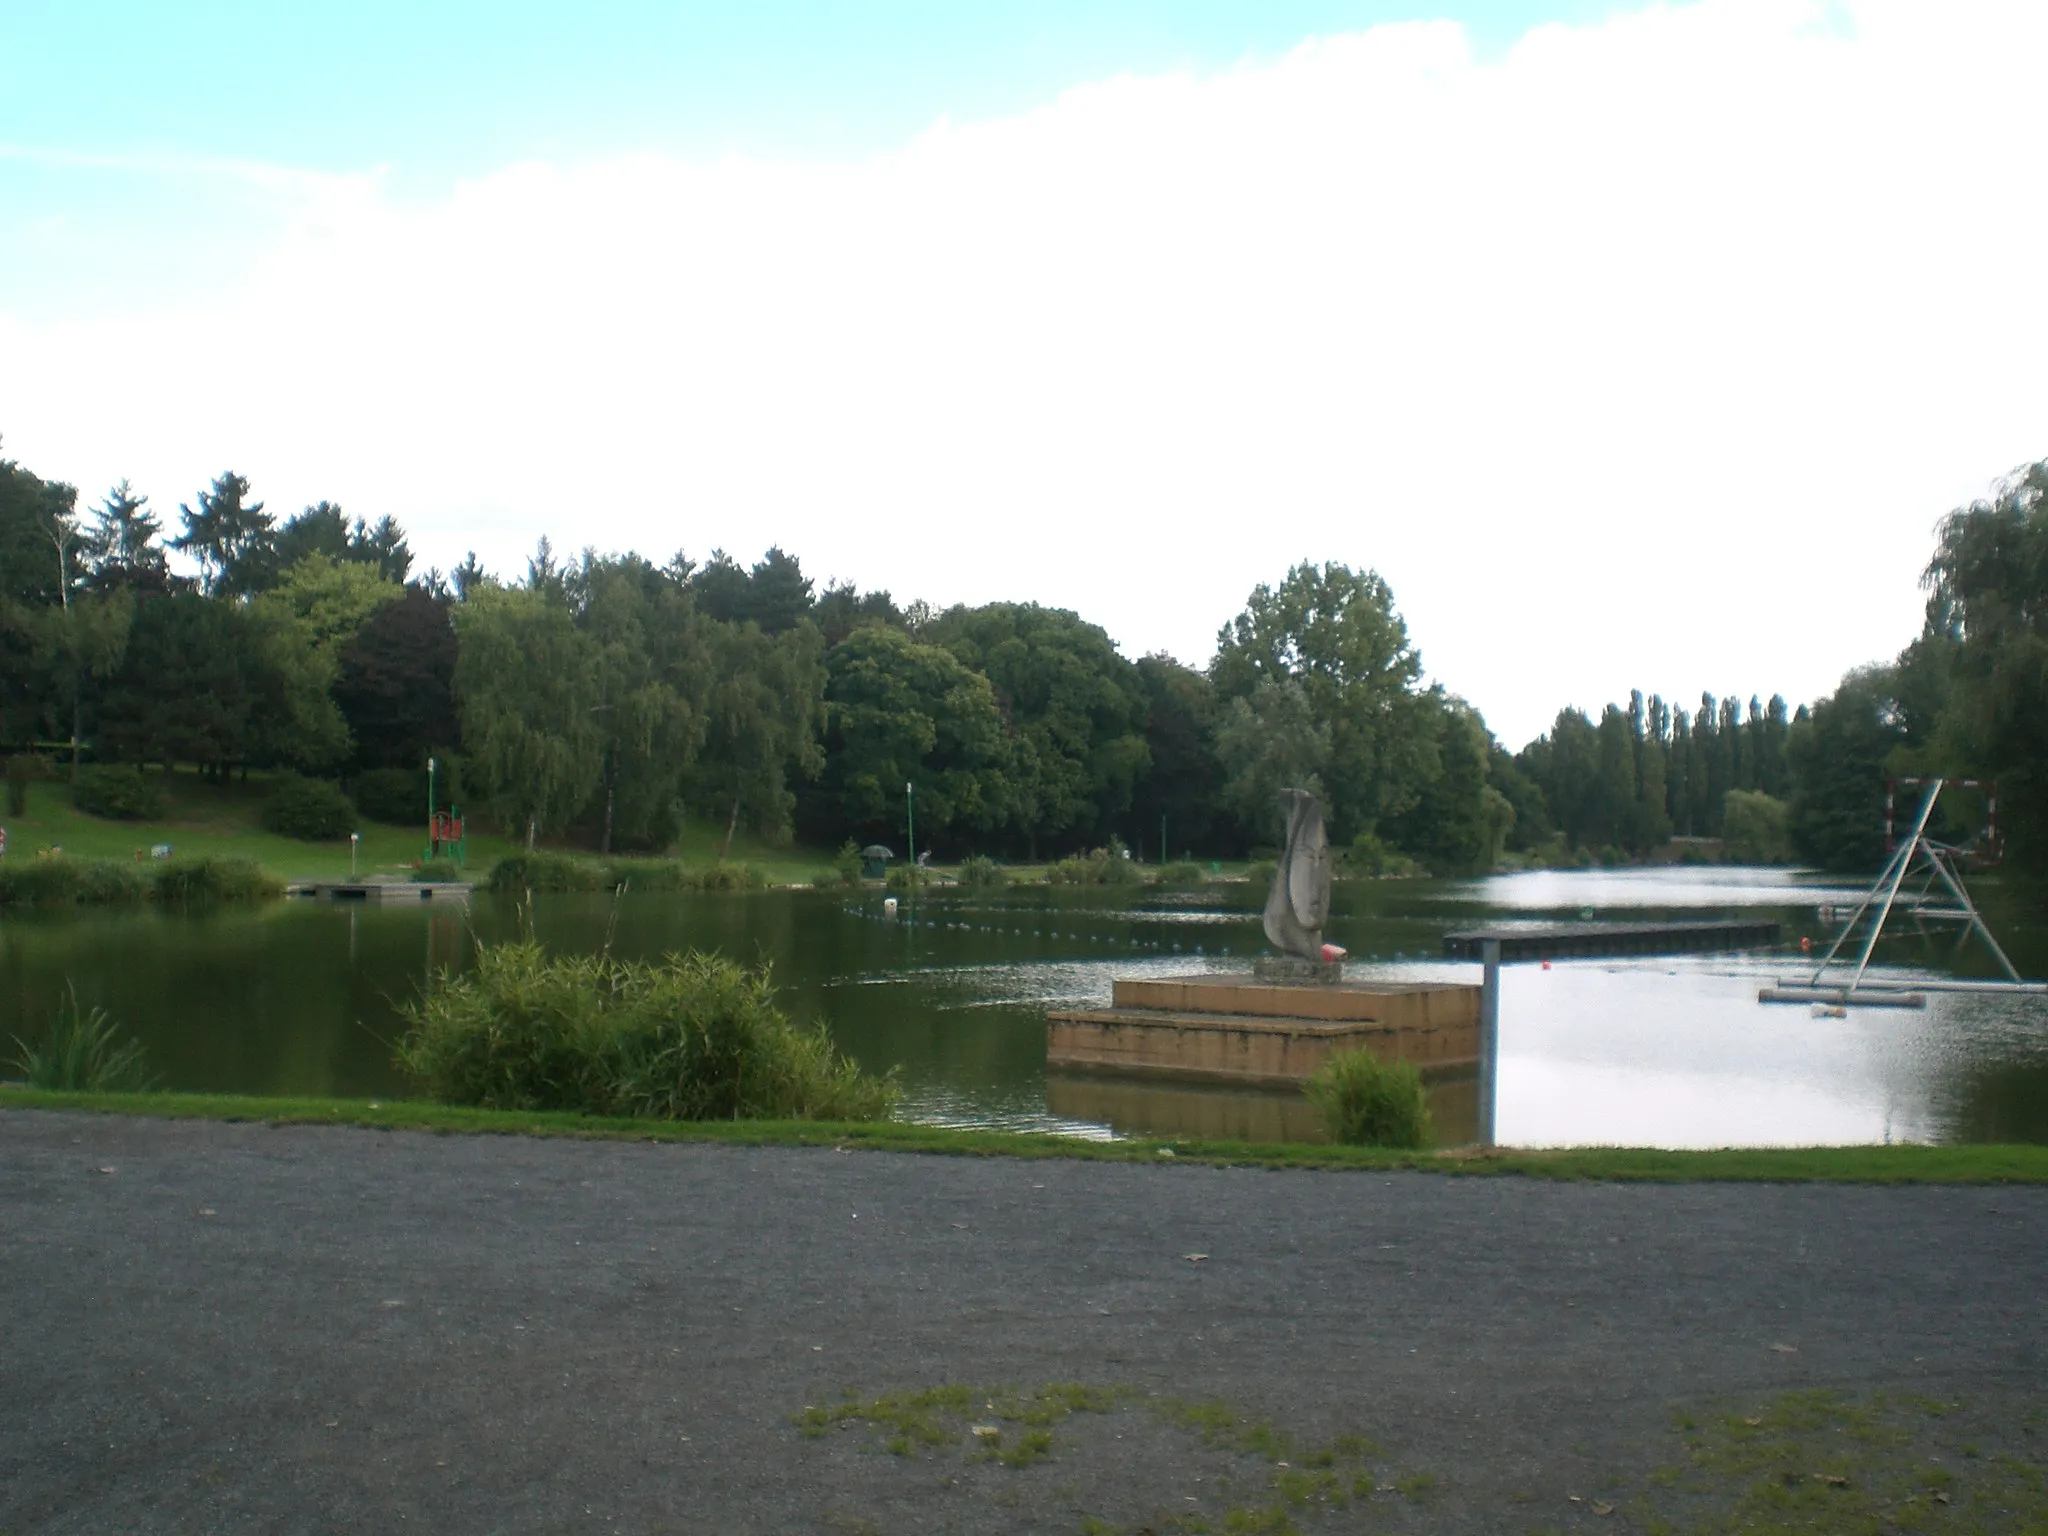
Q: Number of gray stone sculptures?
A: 1